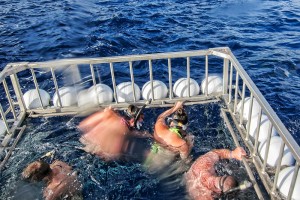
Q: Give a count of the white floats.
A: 12